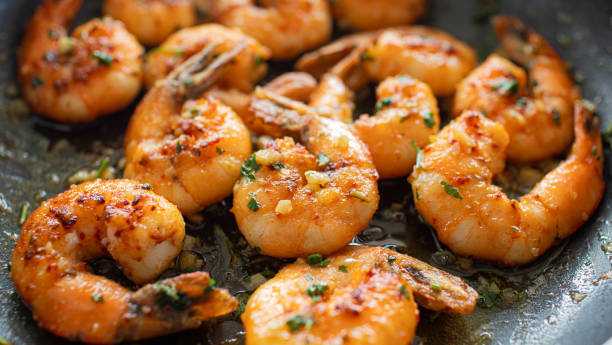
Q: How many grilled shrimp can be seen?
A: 13